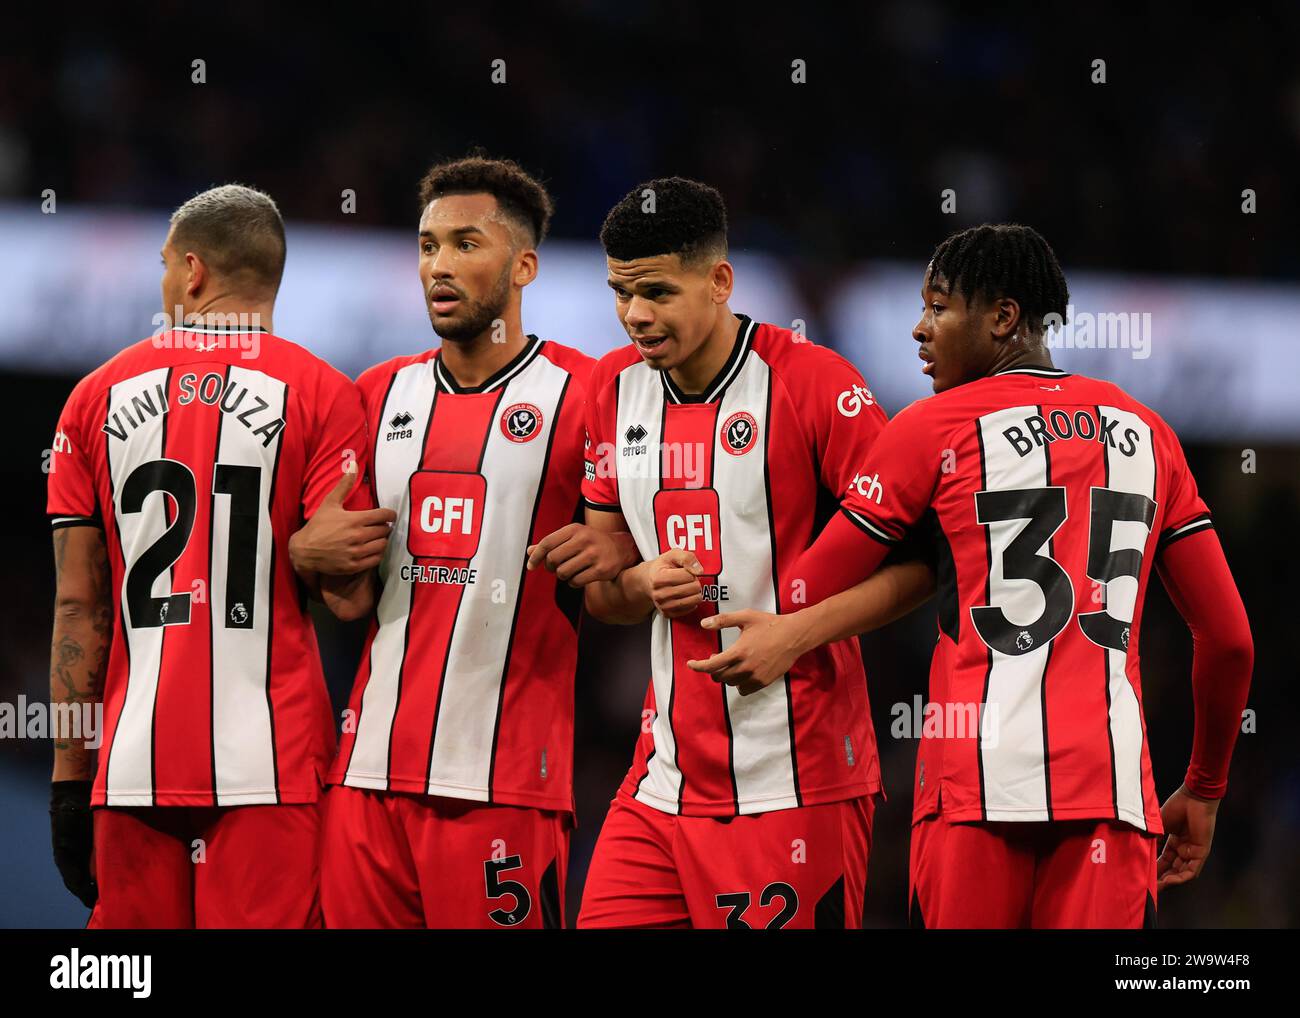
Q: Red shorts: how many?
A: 4